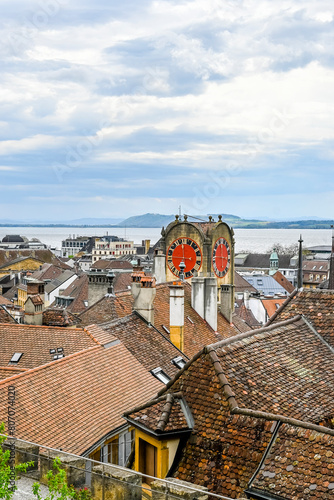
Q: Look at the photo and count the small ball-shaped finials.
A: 4